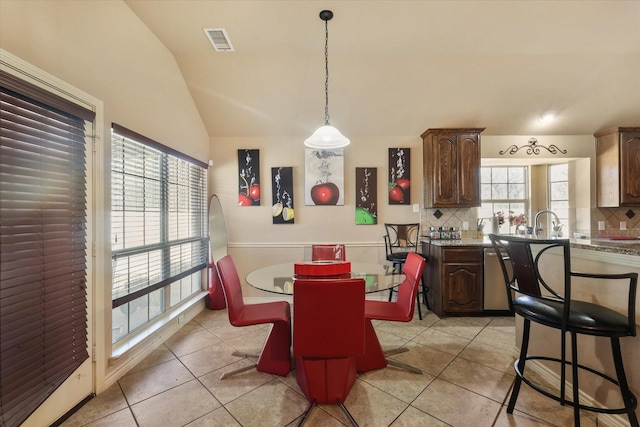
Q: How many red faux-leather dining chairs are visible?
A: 4